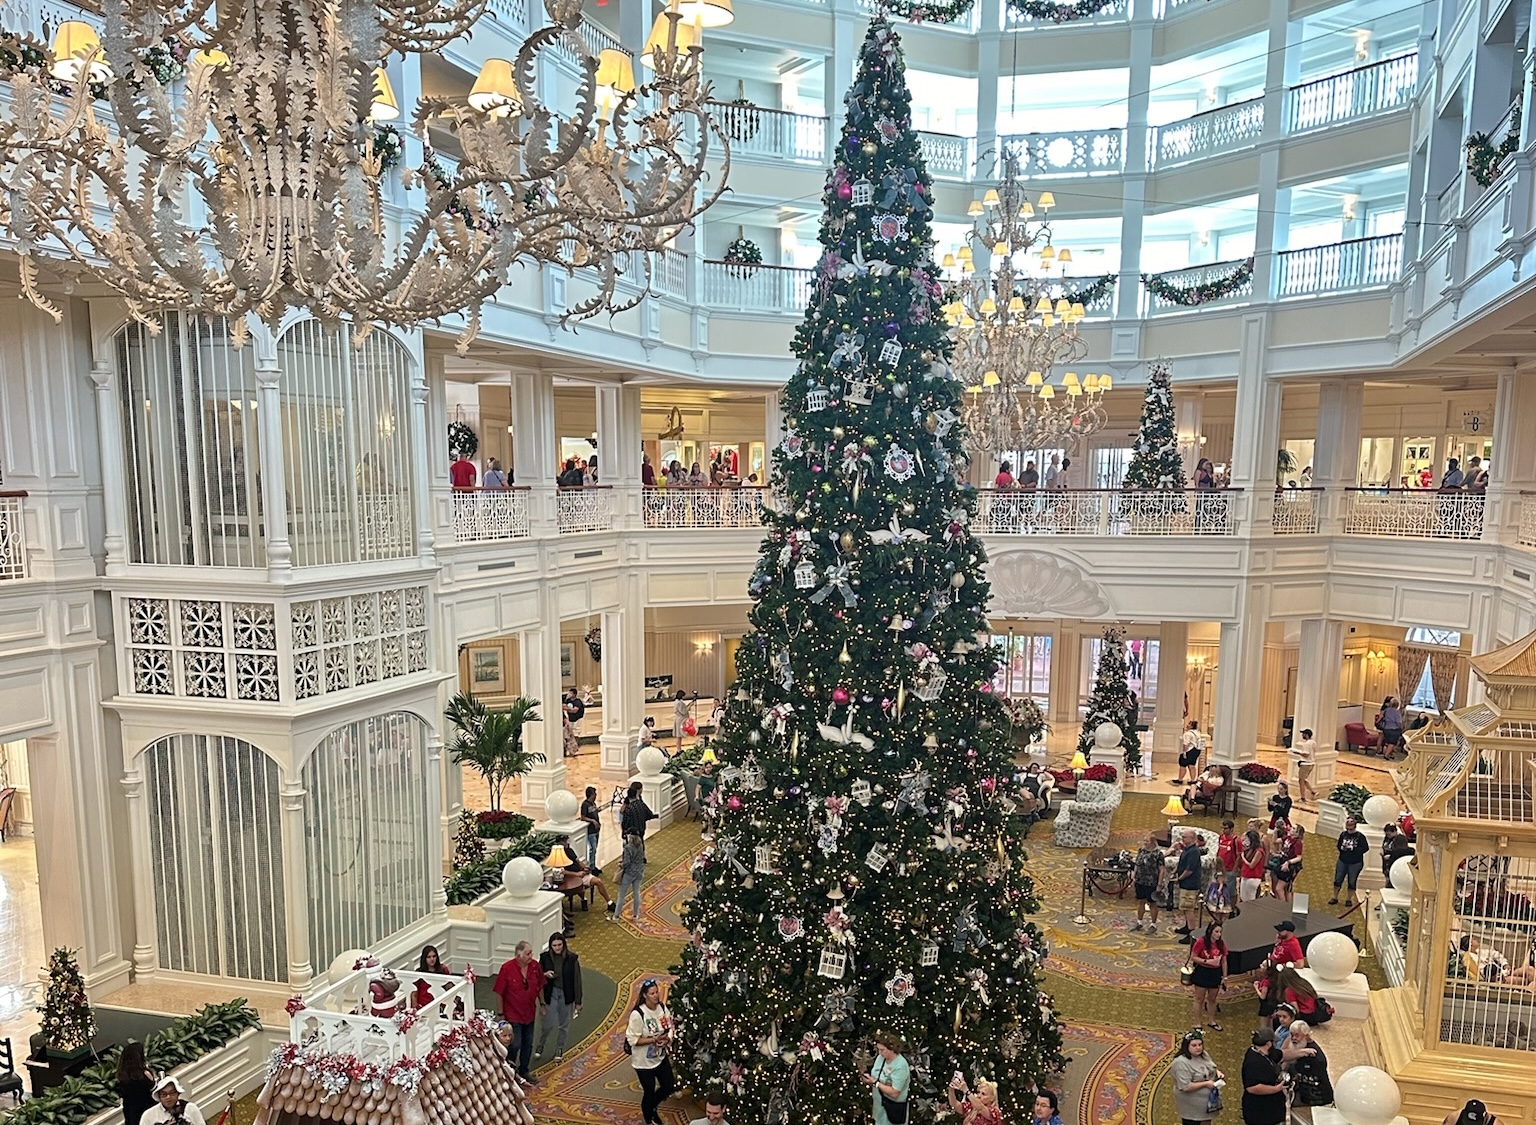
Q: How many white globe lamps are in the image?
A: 9